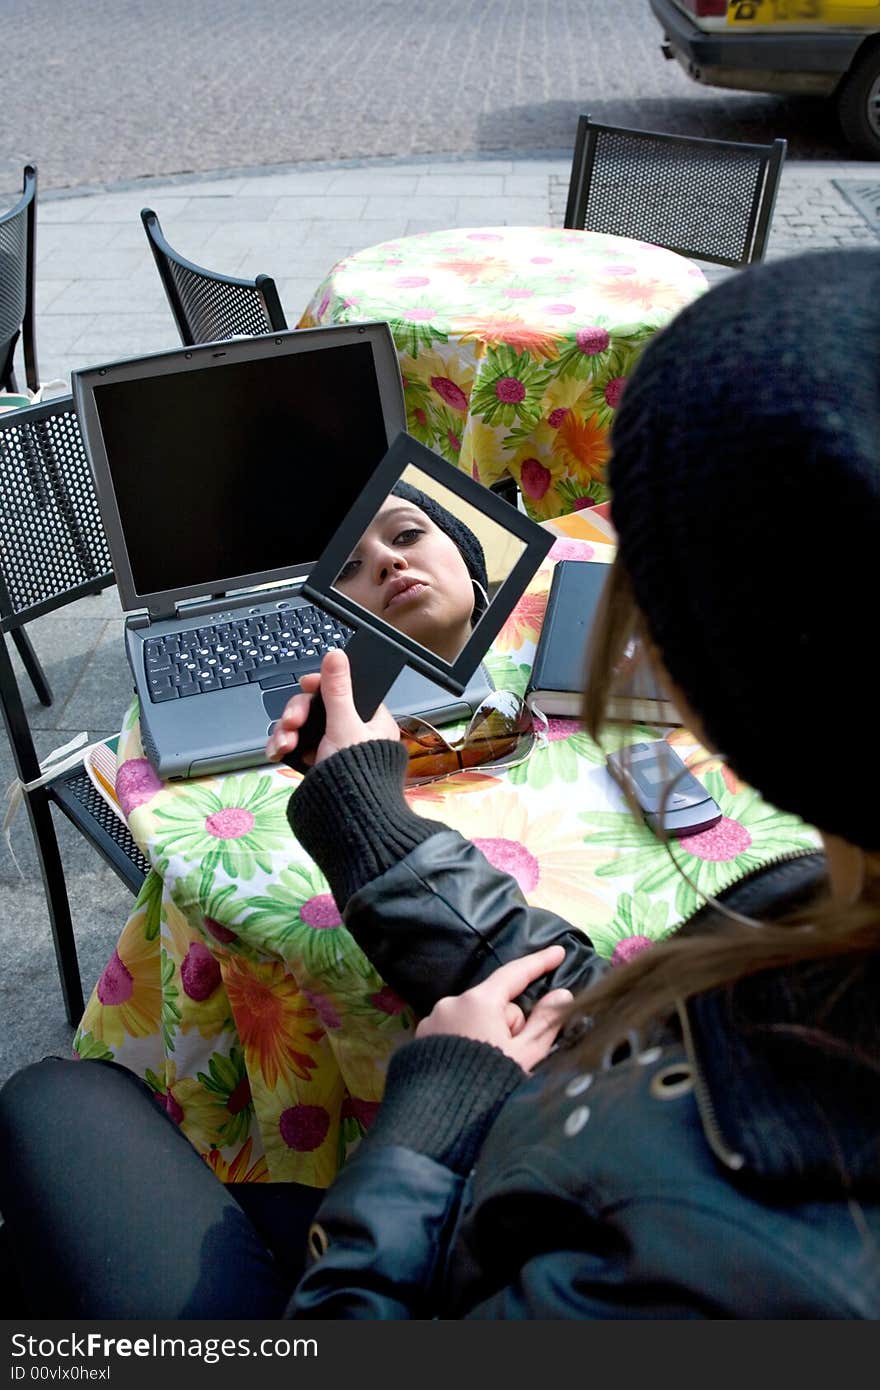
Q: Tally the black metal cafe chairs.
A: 4